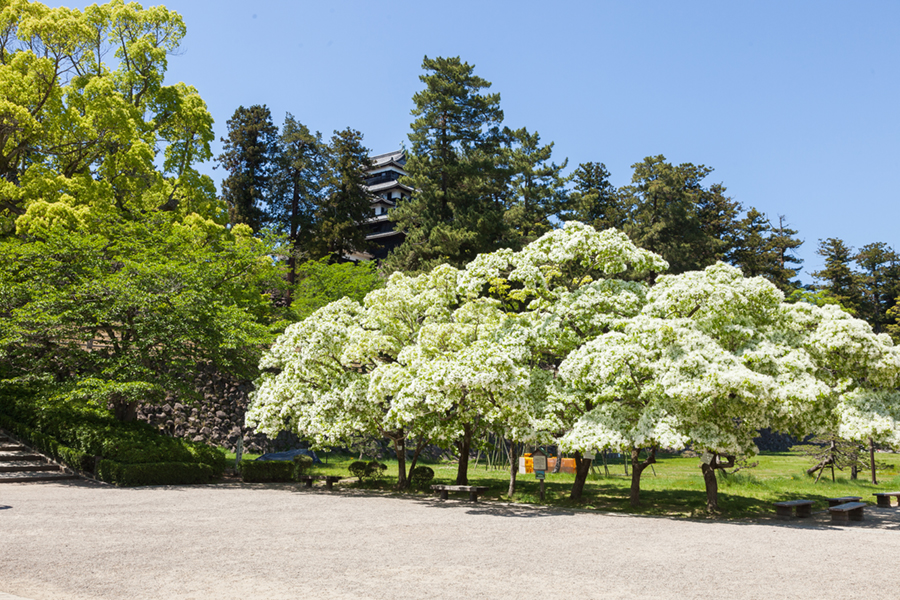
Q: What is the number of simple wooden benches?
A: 6